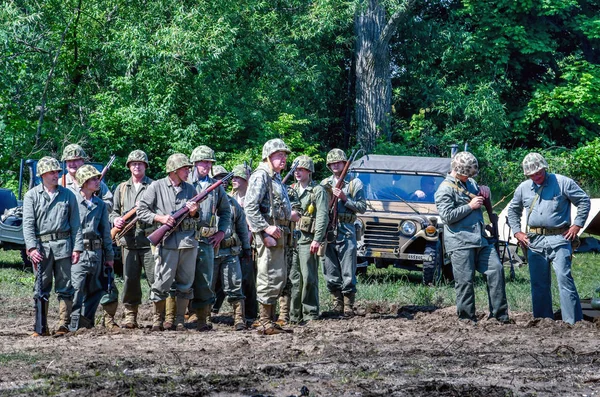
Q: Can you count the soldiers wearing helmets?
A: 13